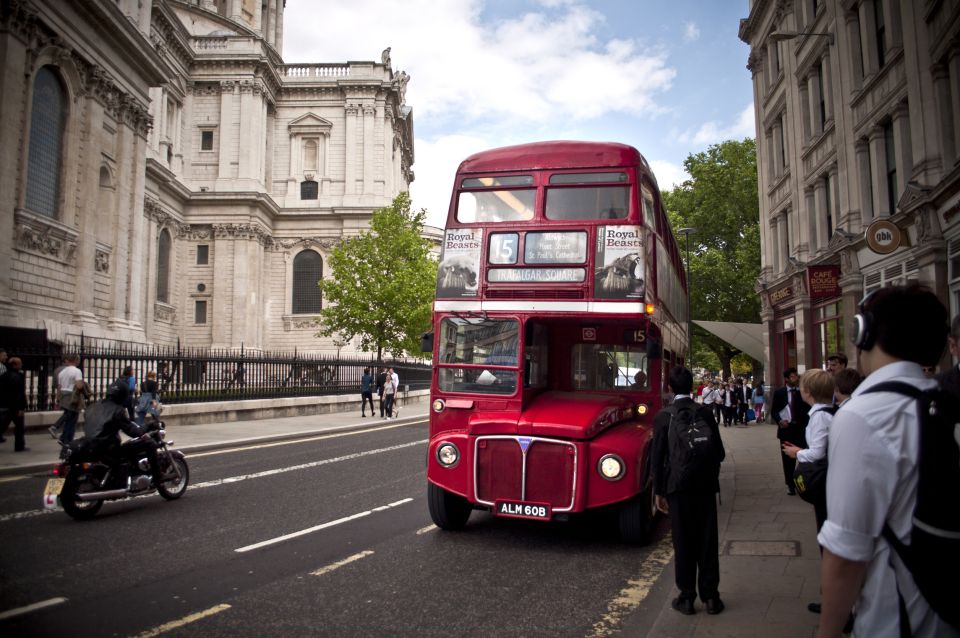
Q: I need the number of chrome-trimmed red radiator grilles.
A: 1